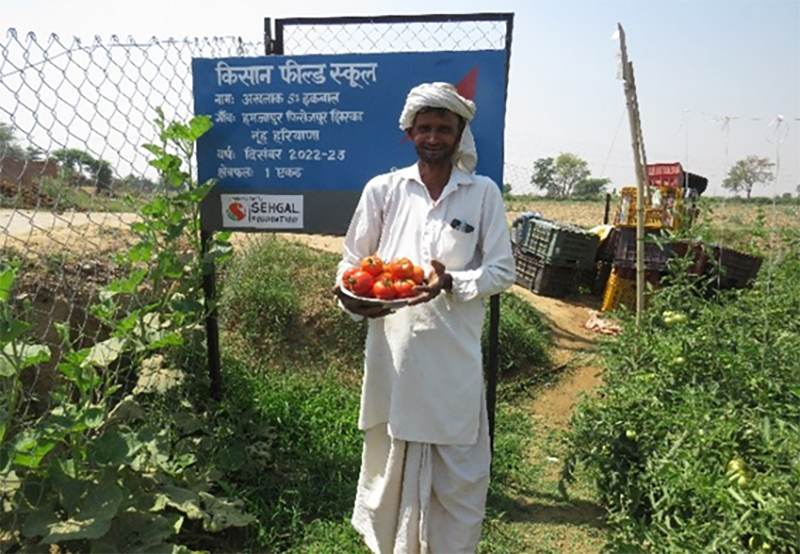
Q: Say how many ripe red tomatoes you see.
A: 9